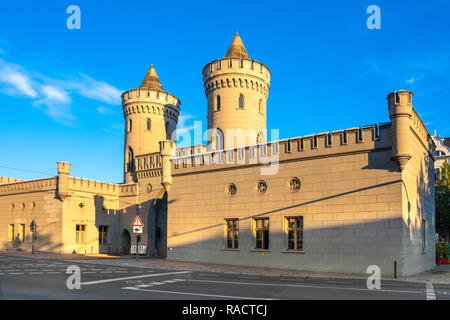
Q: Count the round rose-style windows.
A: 3